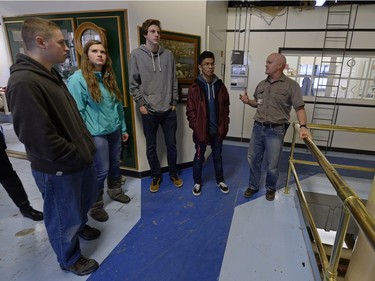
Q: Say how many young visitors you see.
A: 4